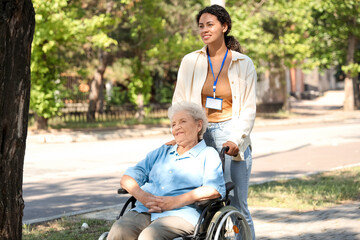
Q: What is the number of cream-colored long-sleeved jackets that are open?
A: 1